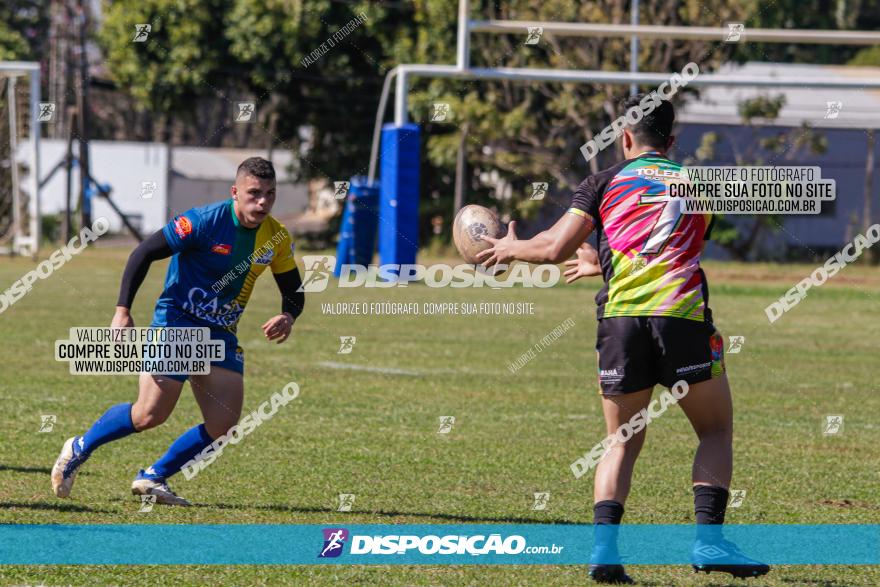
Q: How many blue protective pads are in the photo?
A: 2